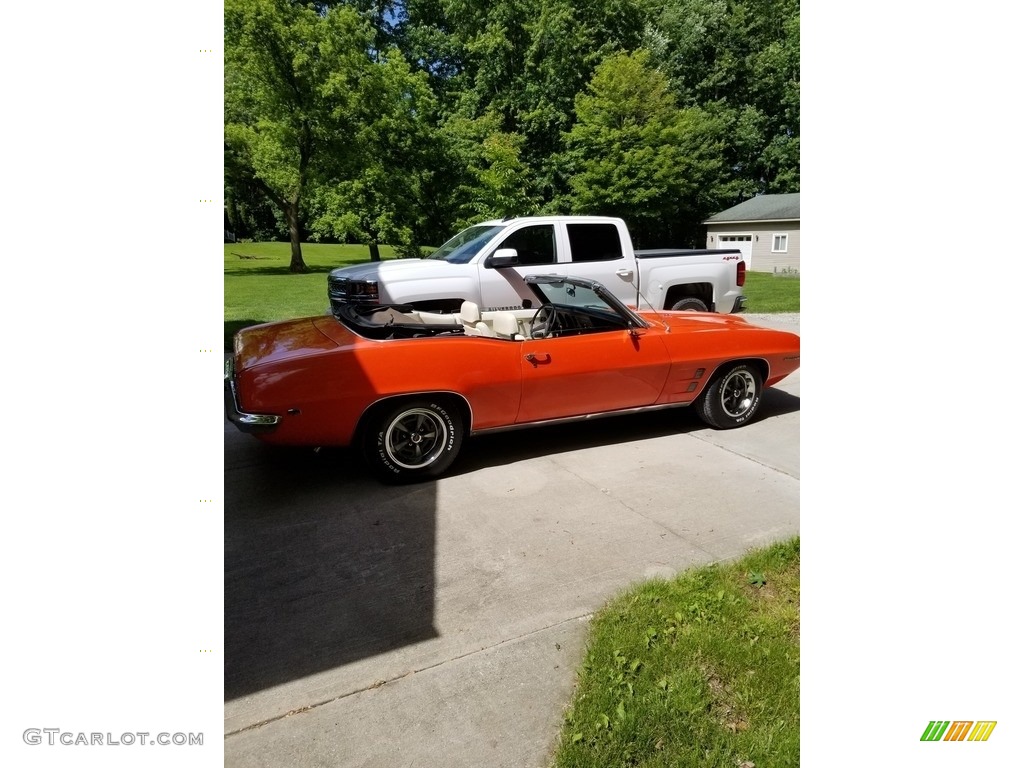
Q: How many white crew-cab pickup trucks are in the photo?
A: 1